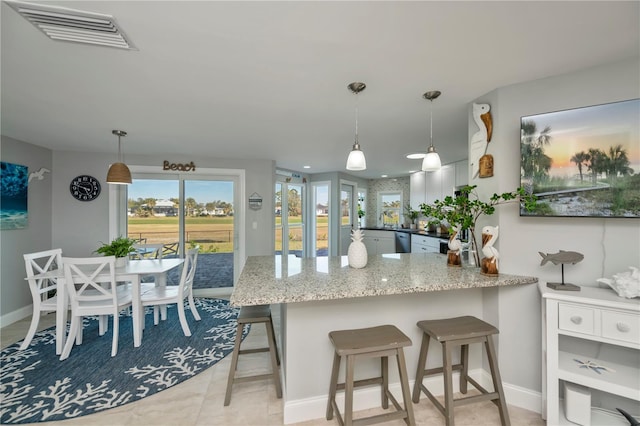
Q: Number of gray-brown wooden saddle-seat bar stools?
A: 3